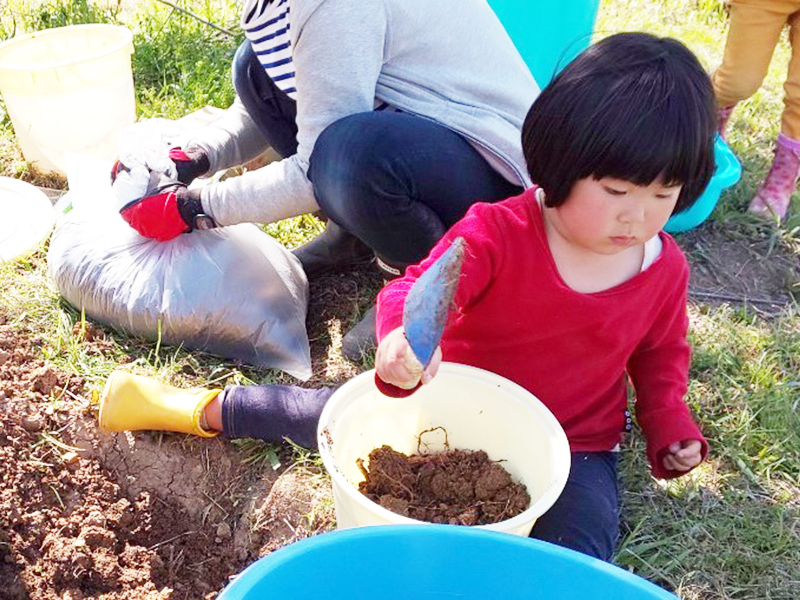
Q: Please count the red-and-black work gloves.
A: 2